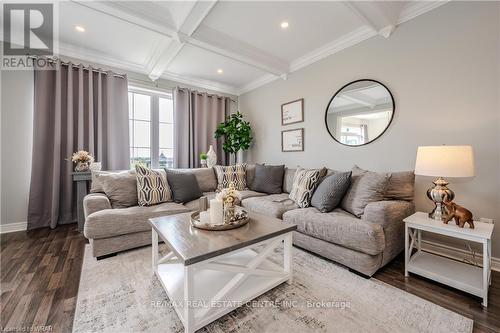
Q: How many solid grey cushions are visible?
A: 3